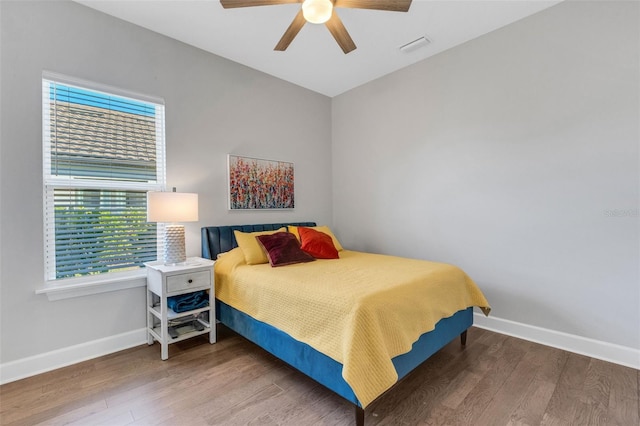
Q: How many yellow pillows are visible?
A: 2